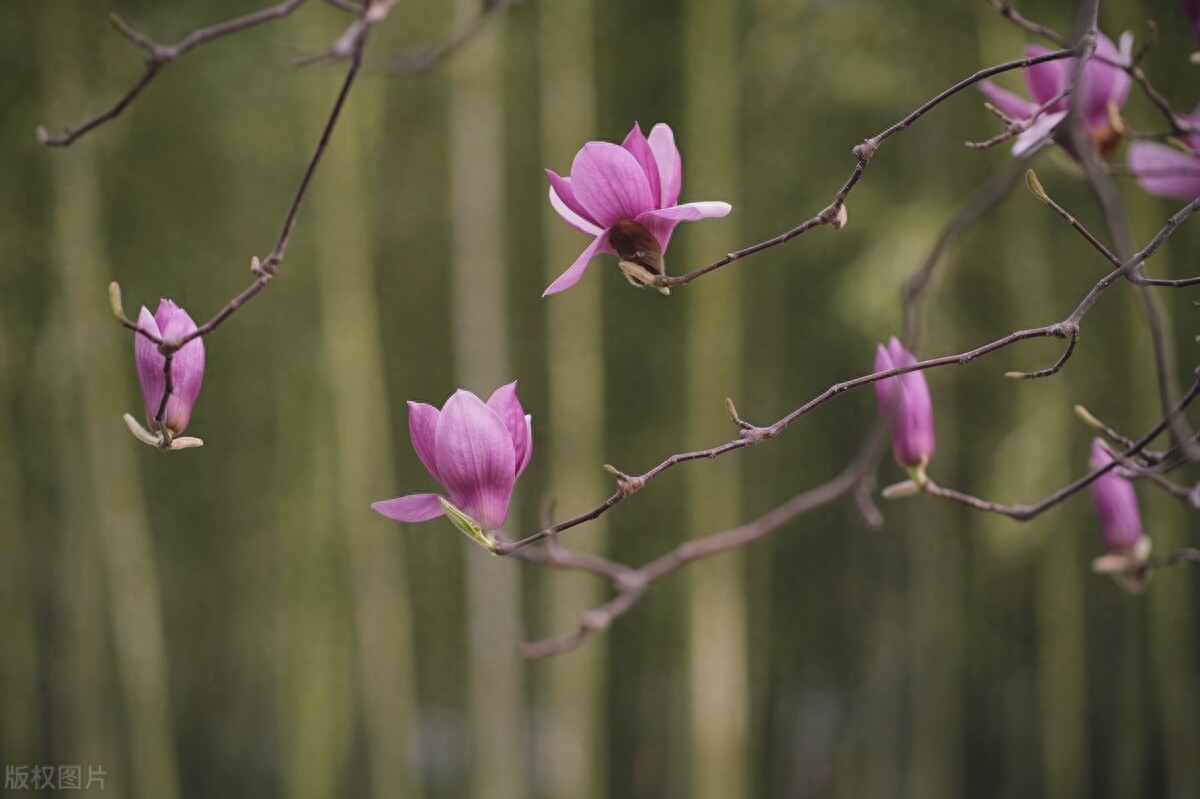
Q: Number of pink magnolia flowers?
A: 7